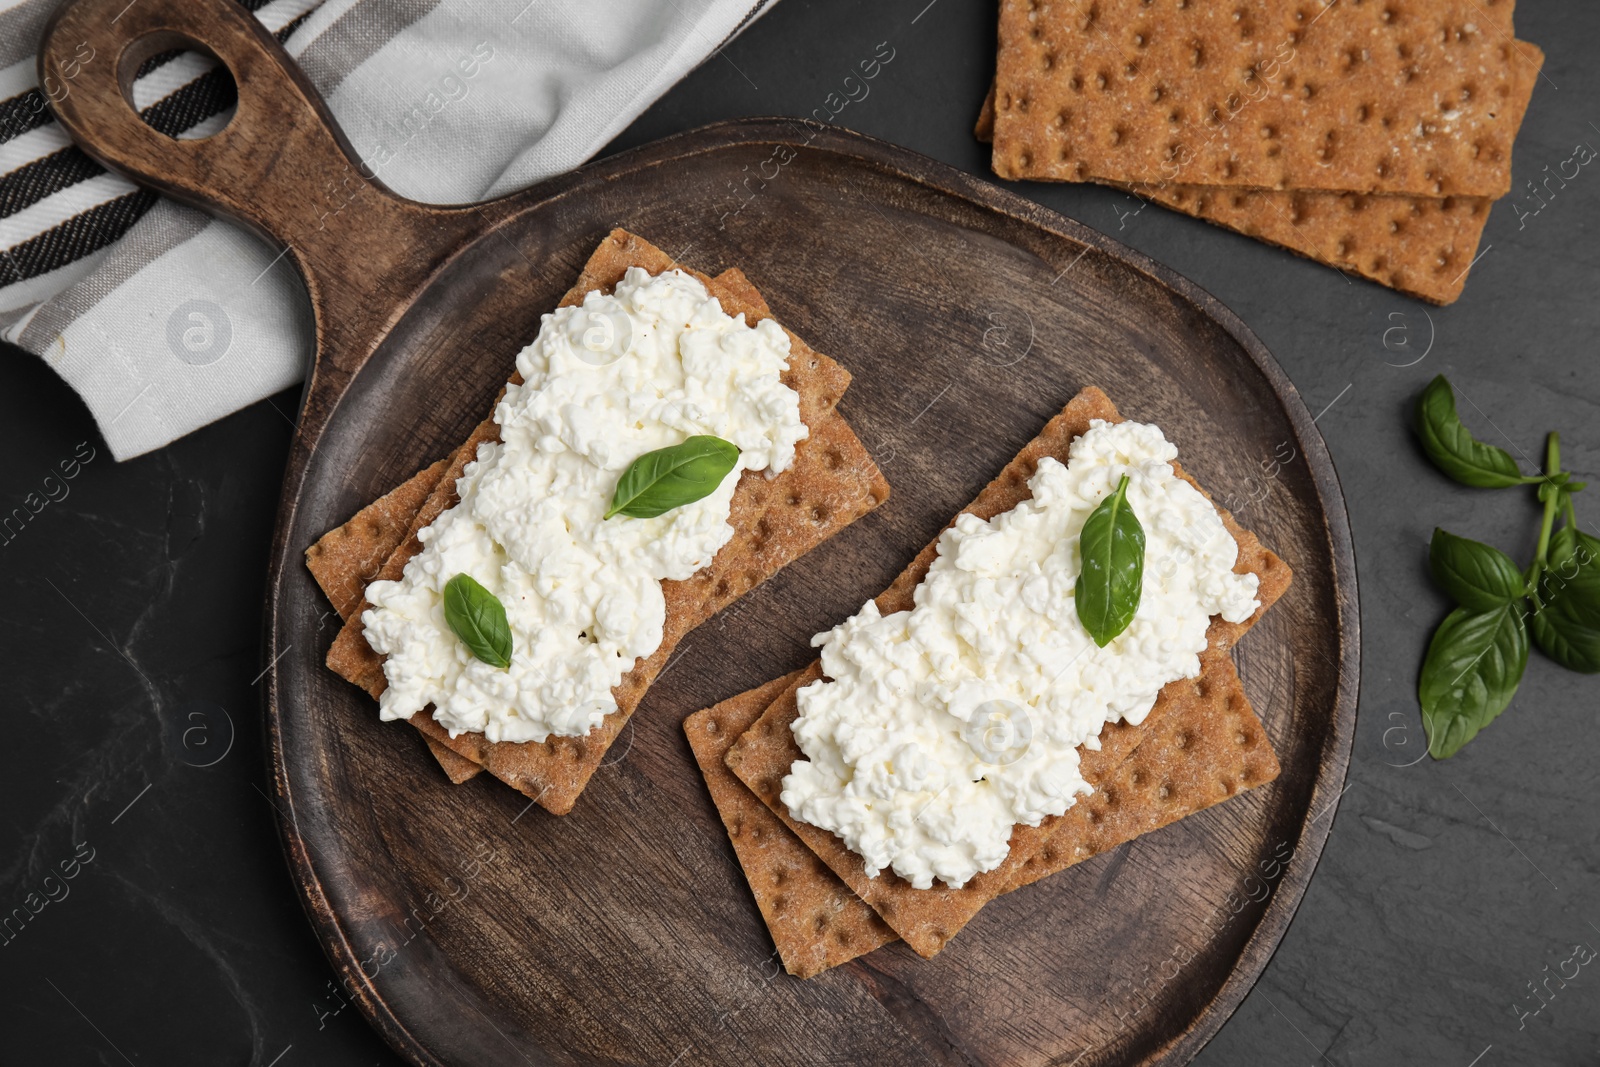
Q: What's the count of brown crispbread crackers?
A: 6